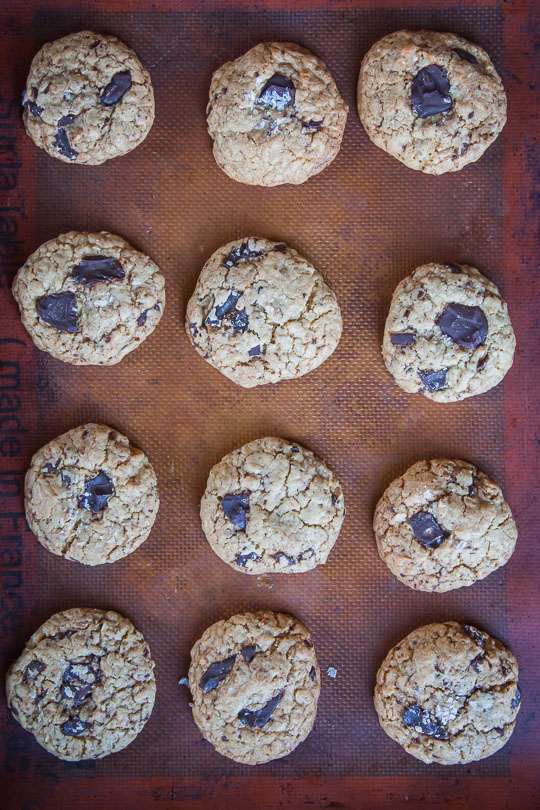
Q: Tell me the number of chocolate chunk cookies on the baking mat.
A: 12